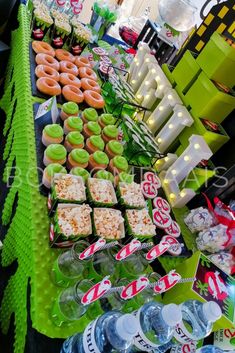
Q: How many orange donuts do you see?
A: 12